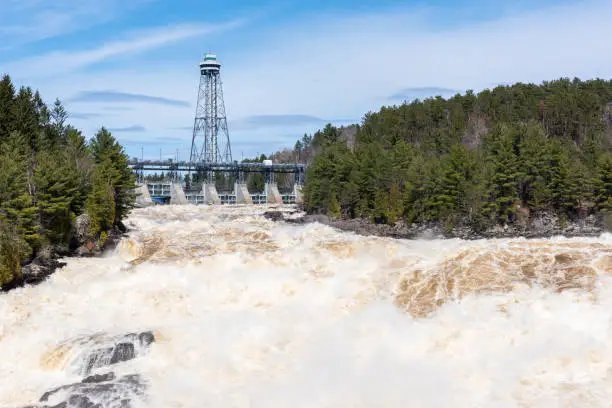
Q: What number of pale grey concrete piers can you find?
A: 6